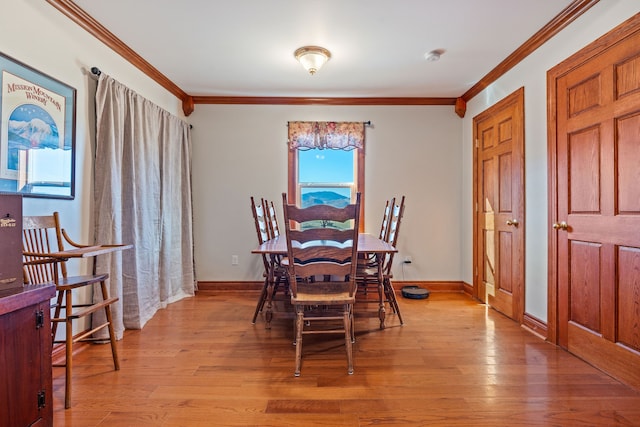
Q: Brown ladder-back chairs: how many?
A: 5